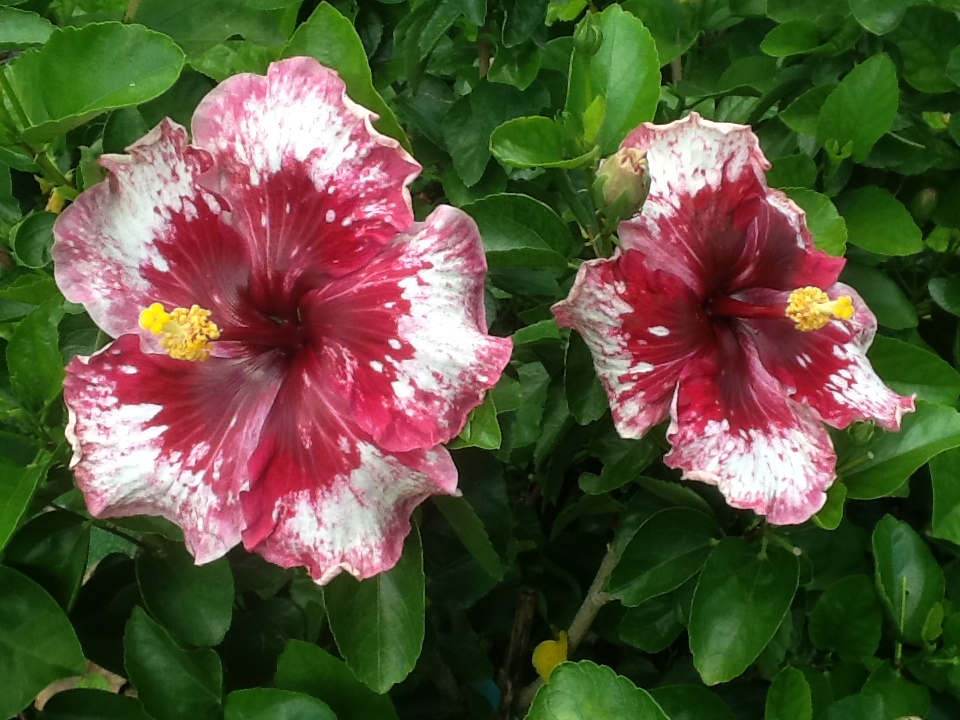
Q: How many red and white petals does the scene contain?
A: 10